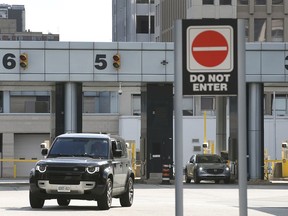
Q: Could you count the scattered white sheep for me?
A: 0